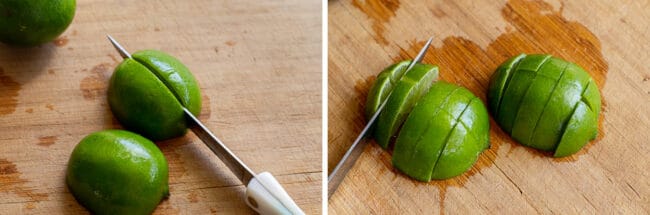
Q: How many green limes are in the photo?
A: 5